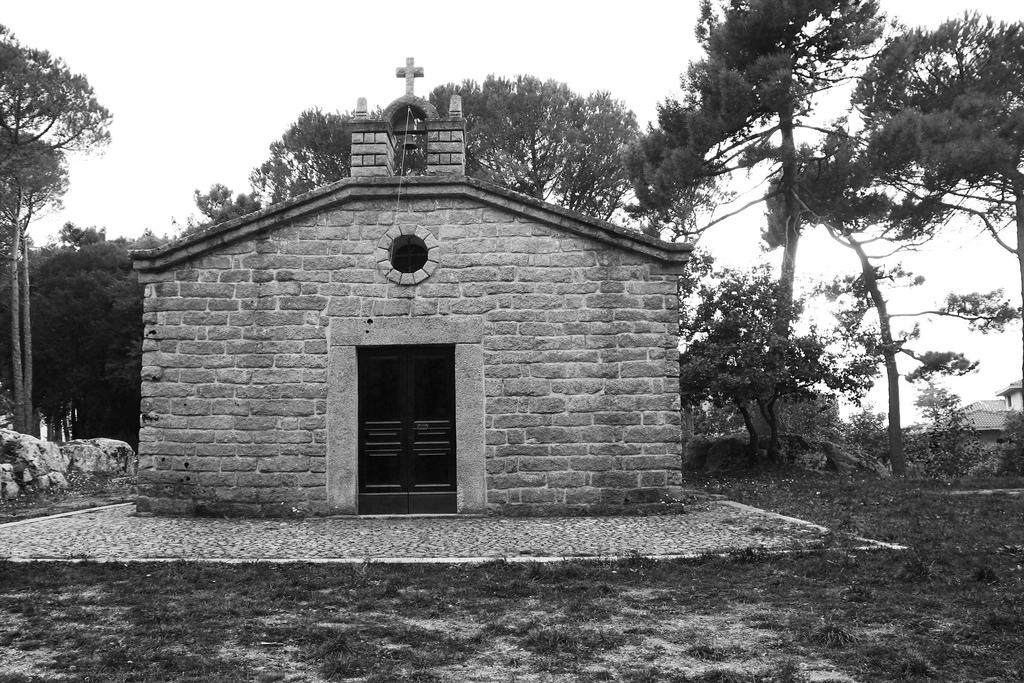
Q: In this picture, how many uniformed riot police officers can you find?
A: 0